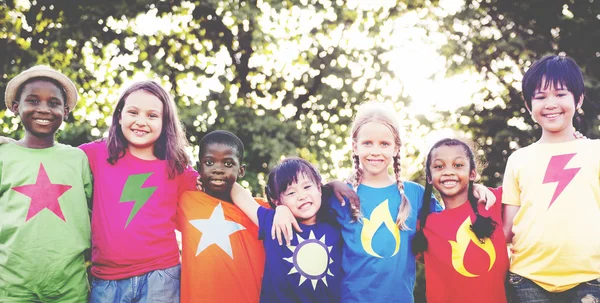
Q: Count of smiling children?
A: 7